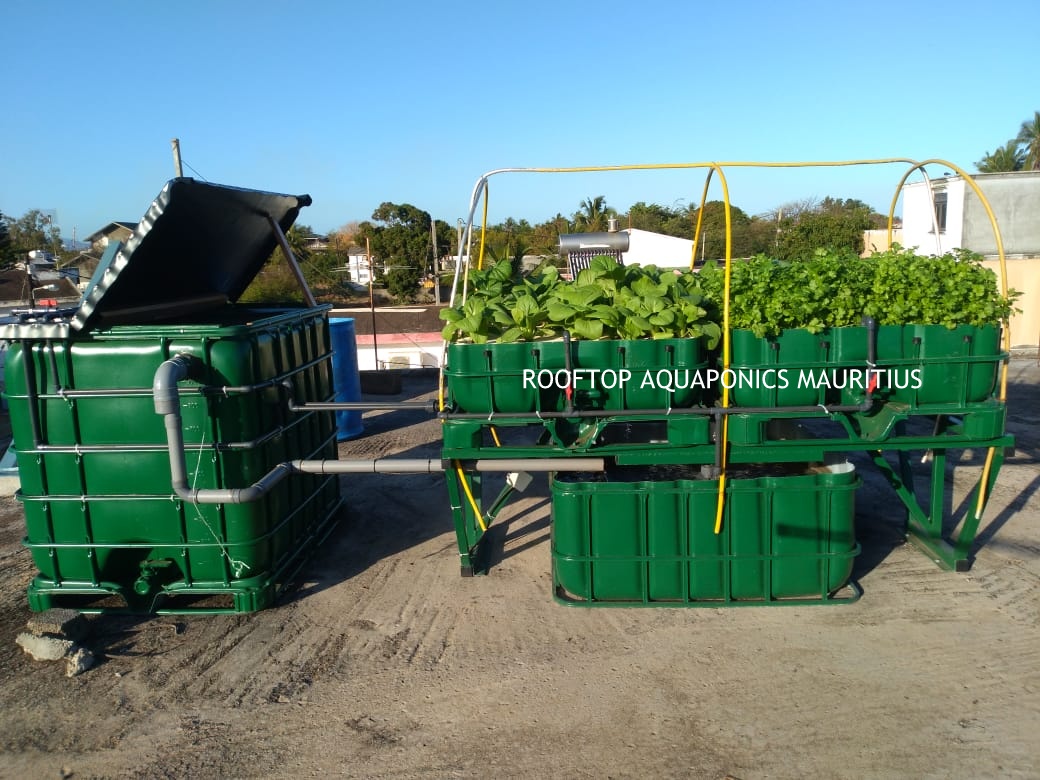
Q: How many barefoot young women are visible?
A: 0